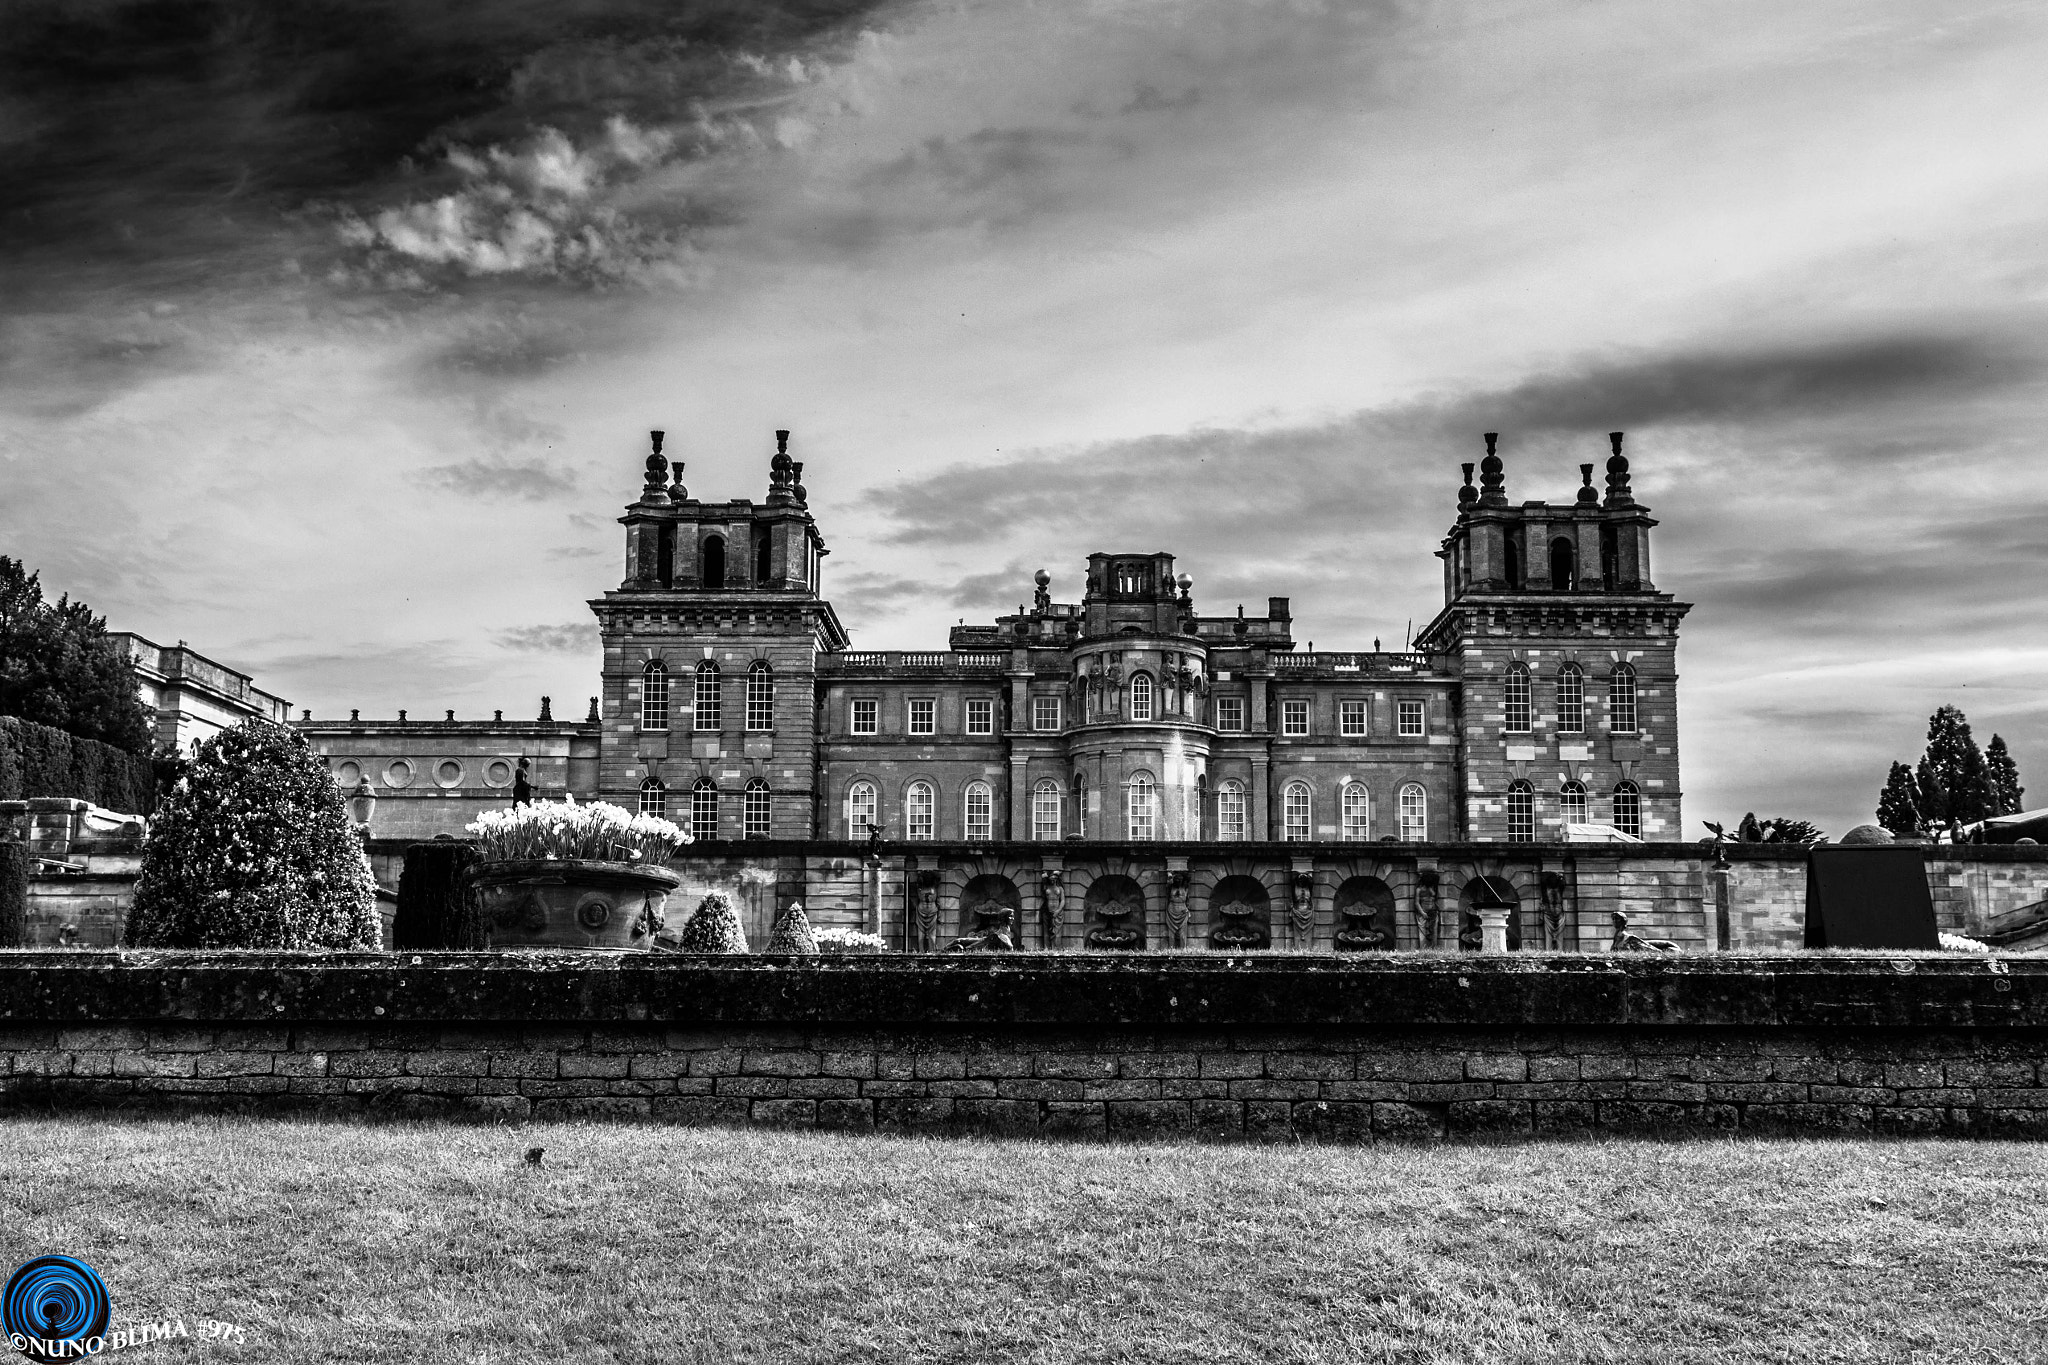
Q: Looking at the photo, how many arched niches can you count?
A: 5